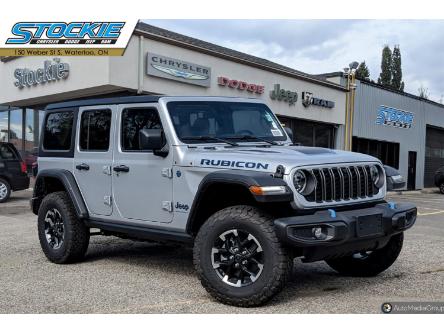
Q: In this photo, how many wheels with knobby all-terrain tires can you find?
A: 3